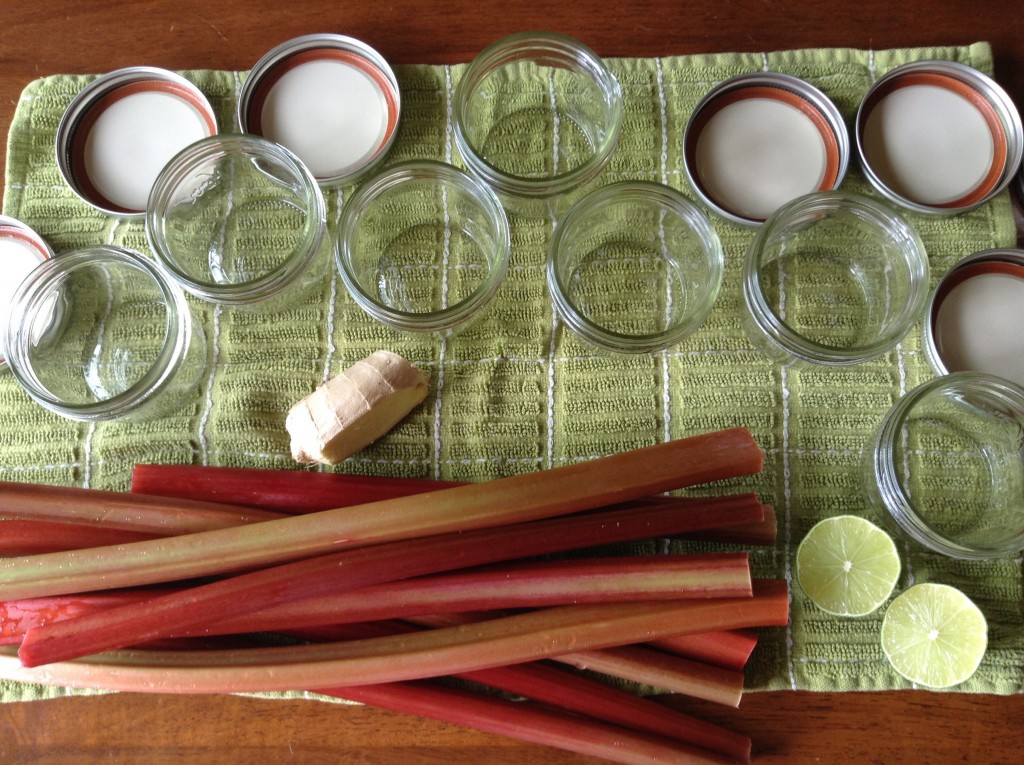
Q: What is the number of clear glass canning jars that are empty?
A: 7